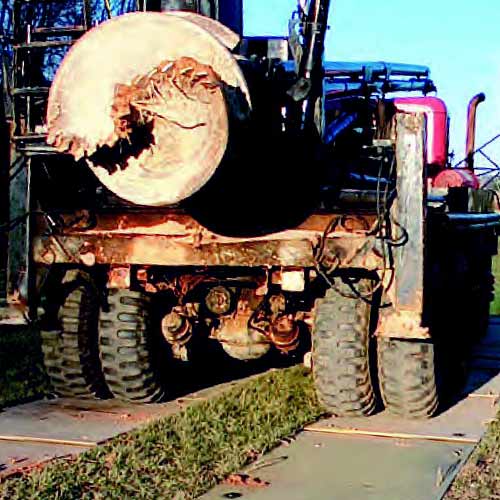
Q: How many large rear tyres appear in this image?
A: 4